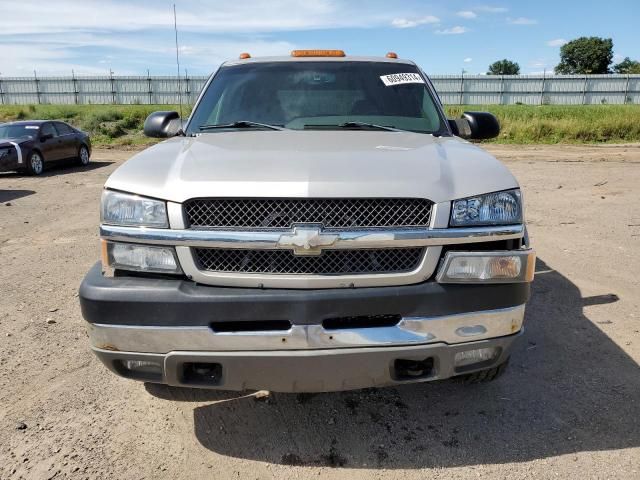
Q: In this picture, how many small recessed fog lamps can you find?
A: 2